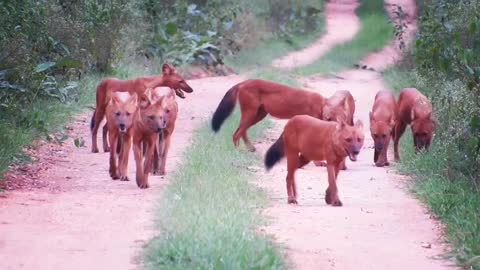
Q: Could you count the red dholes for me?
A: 9